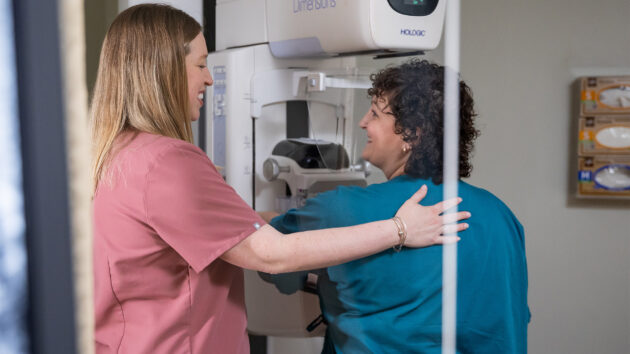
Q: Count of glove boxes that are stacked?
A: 3